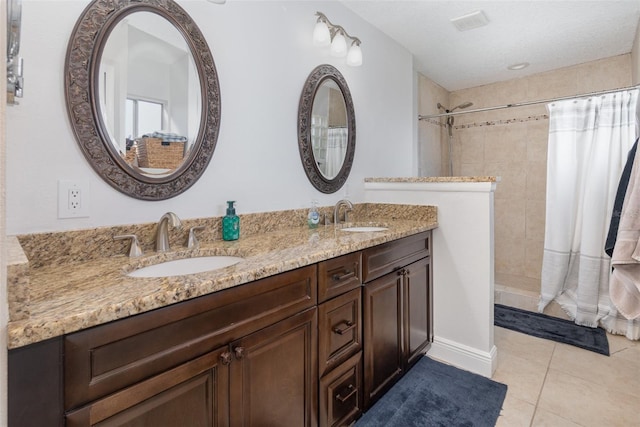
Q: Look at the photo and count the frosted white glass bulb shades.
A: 3